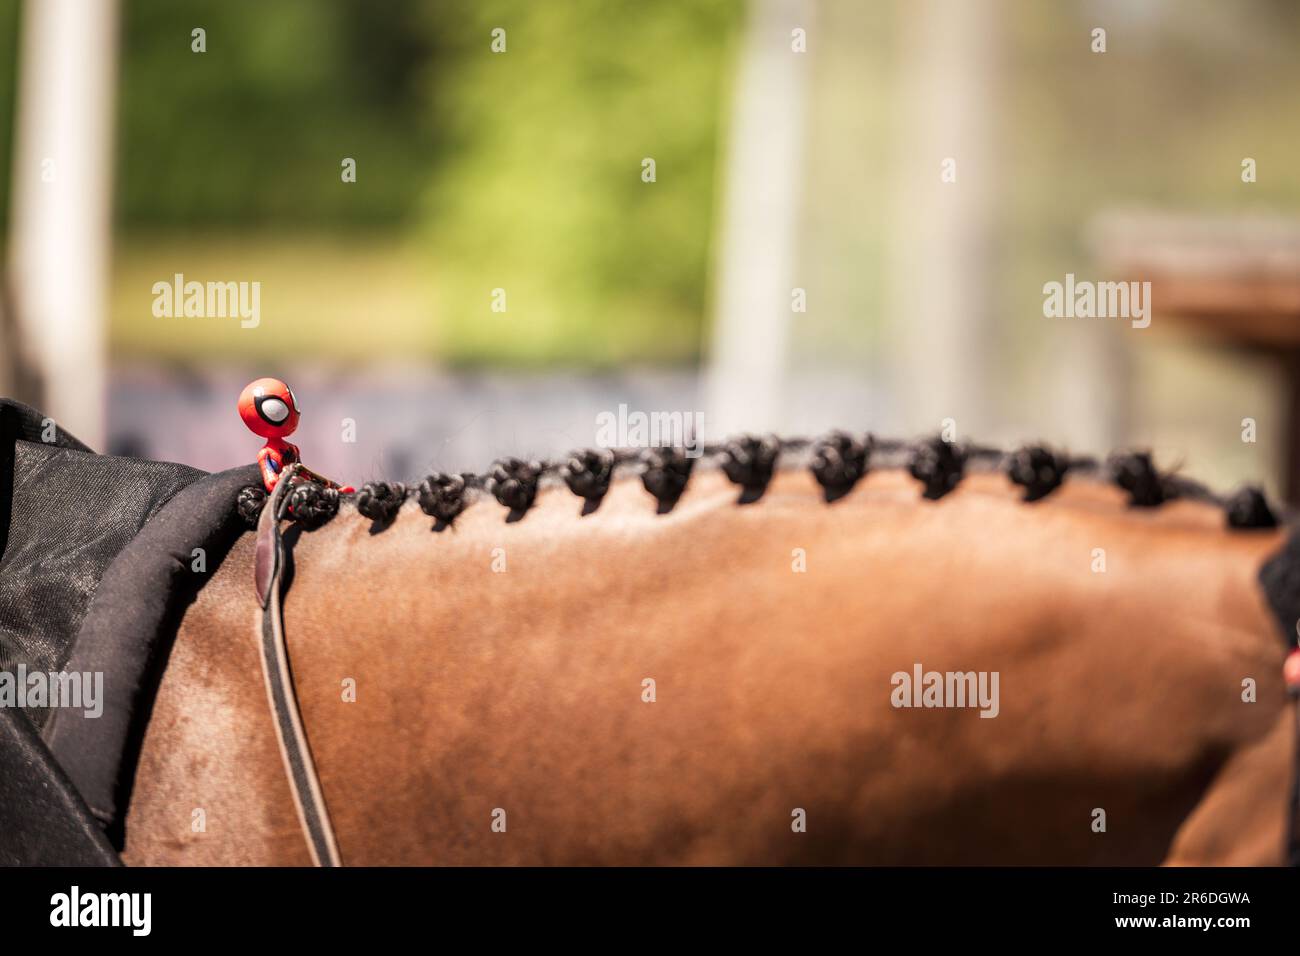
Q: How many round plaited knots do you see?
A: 13